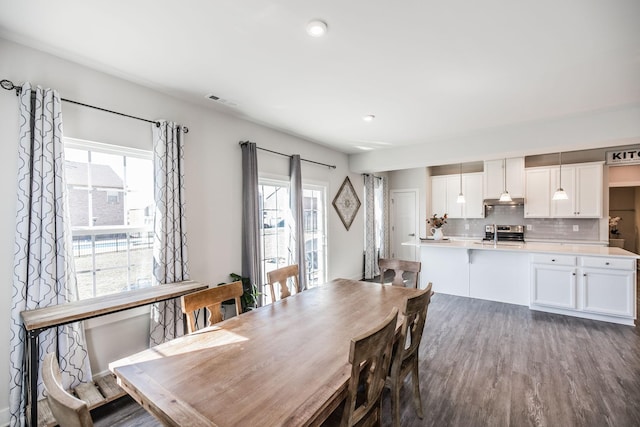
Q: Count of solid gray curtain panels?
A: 2